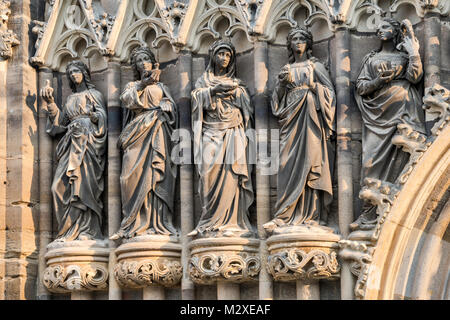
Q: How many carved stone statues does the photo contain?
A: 5